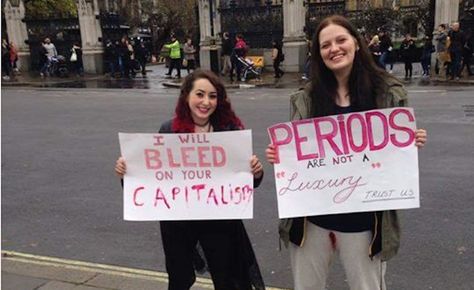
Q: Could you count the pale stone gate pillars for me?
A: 5